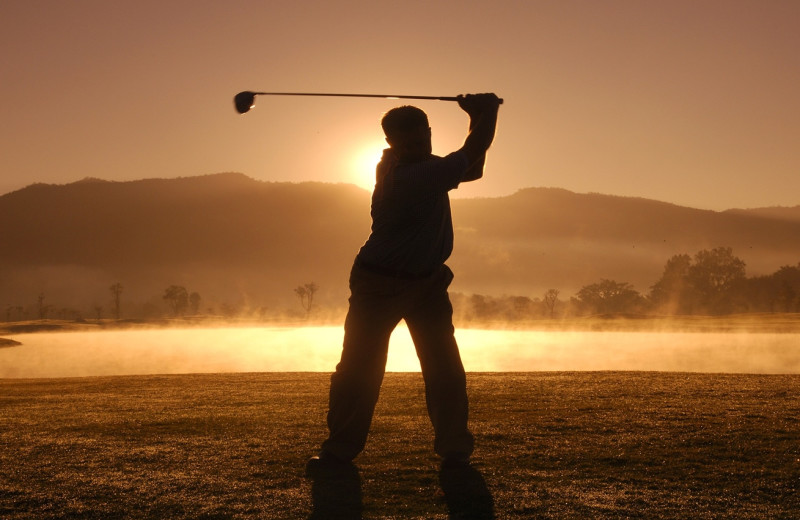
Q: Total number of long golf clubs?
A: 1